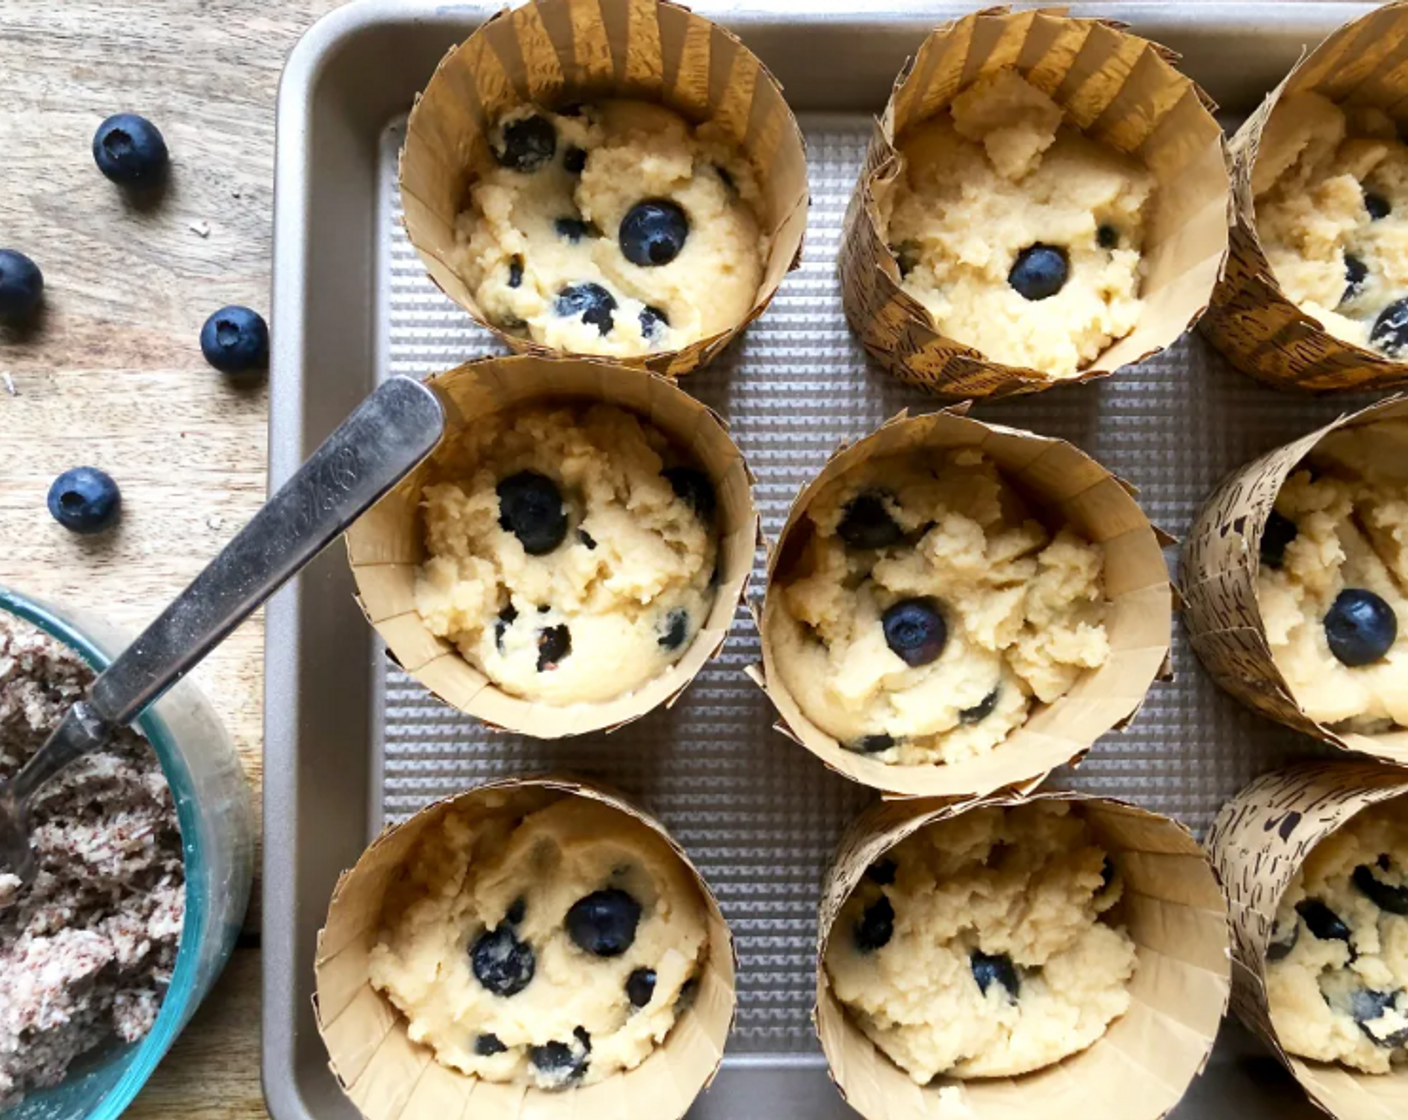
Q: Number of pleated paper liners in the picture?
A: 9